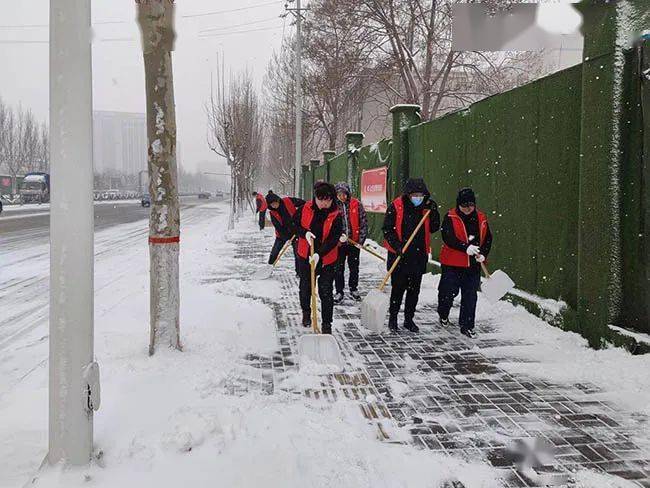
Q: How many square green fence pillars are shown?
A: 6